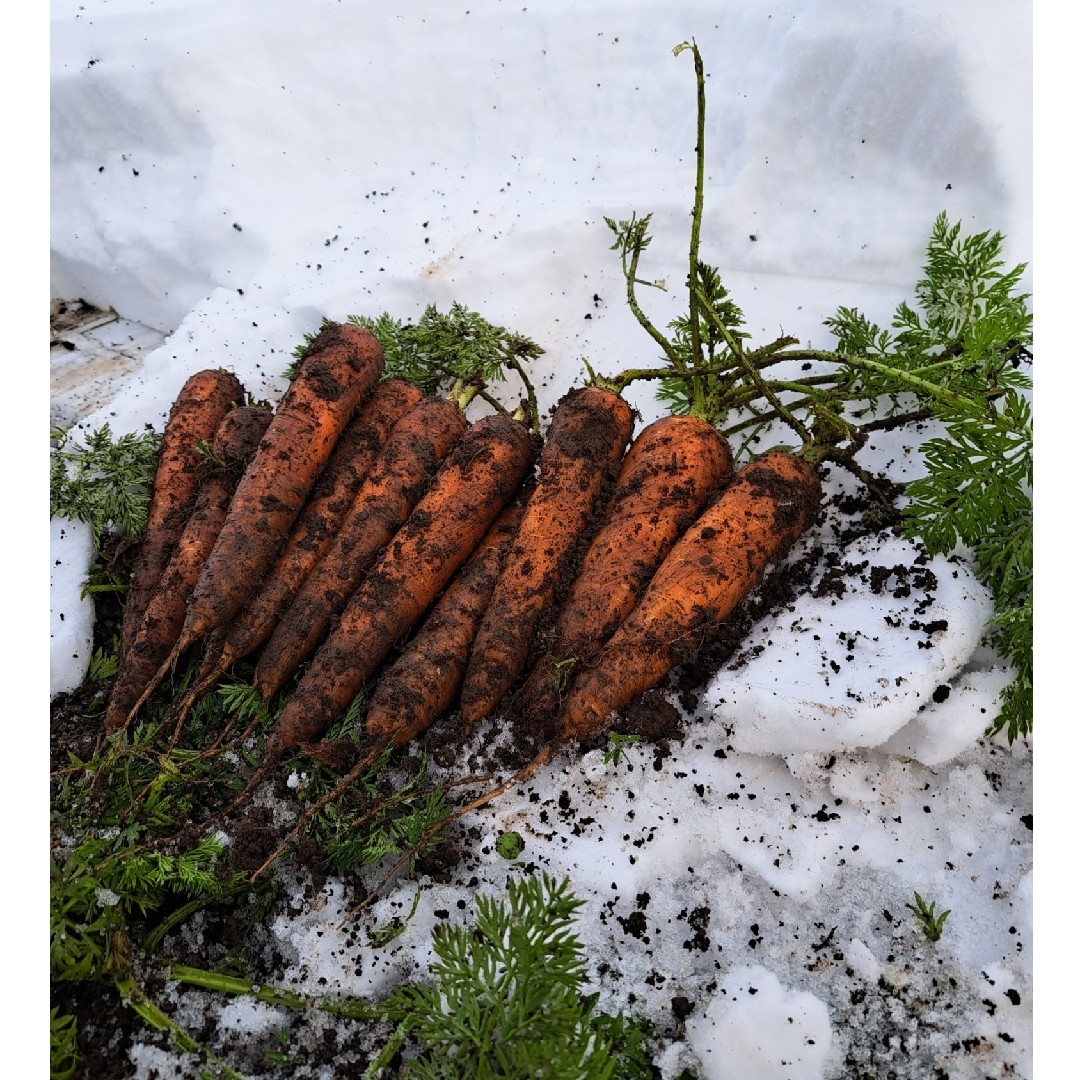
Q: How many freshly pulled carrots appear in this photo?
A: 10